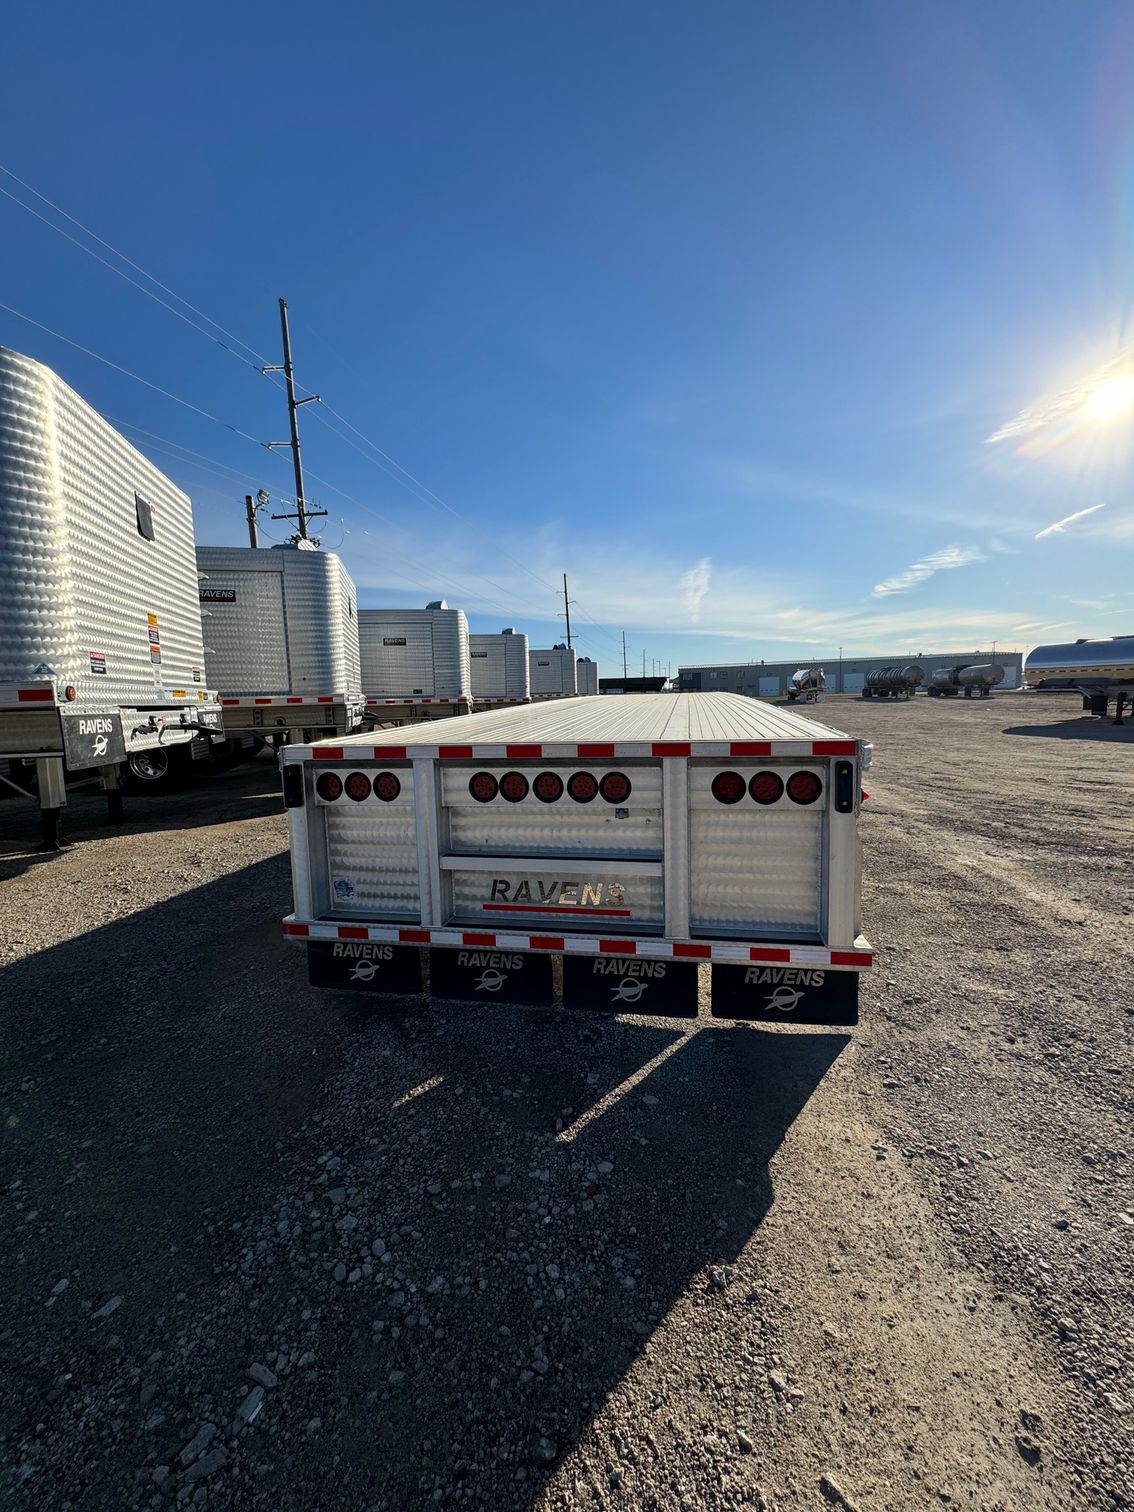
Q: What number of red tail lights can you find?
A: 11